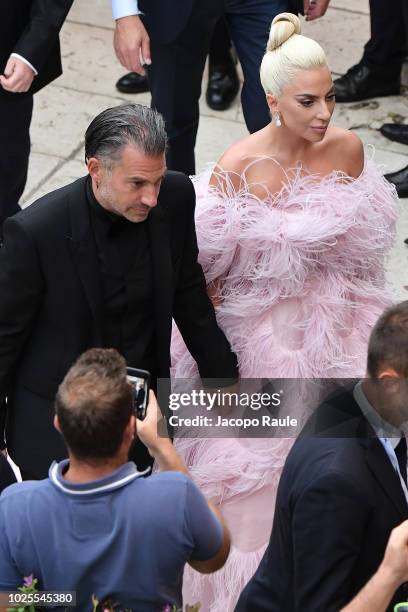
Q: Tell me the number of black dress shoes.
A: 5